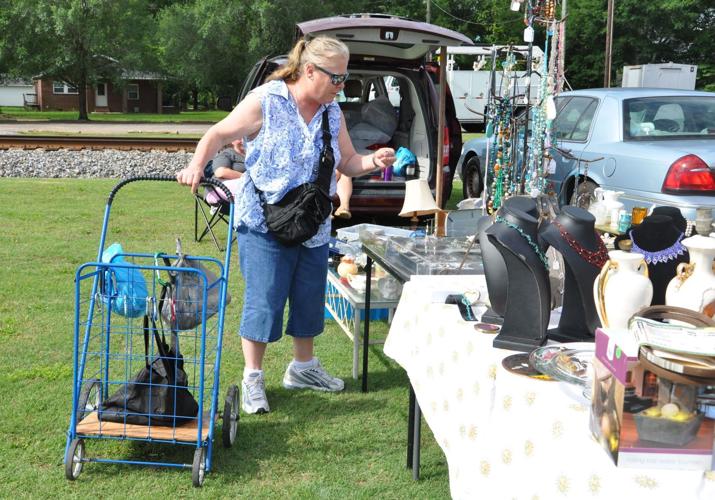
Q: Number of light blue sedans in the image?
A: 1